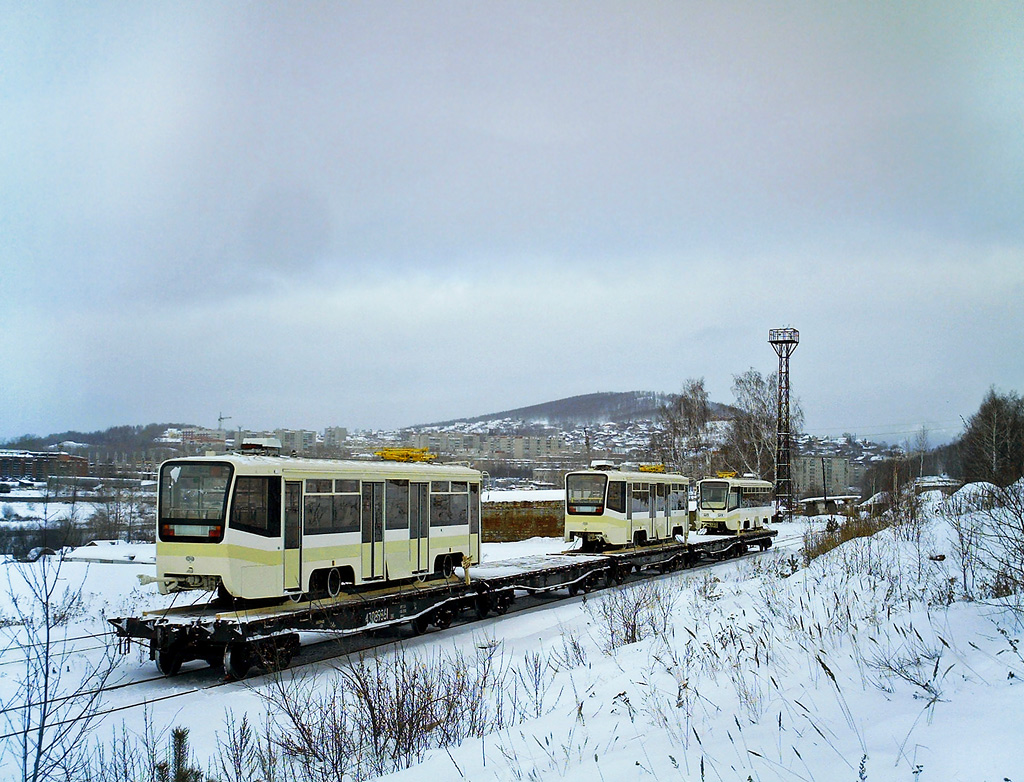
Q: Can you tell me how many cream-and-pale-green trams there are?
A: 3